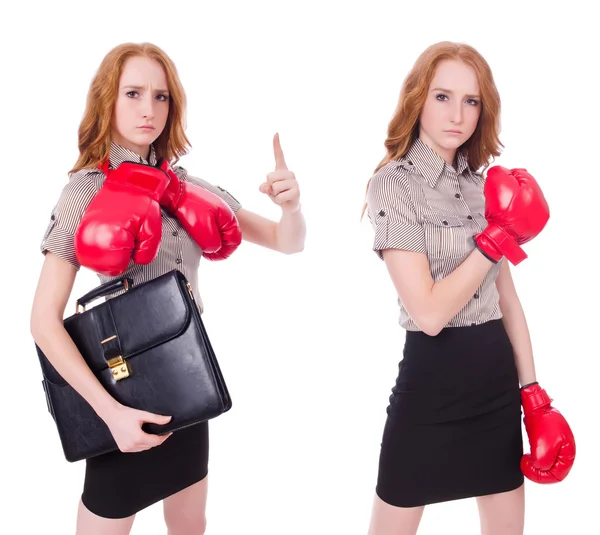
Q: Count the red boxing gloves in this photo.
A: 4